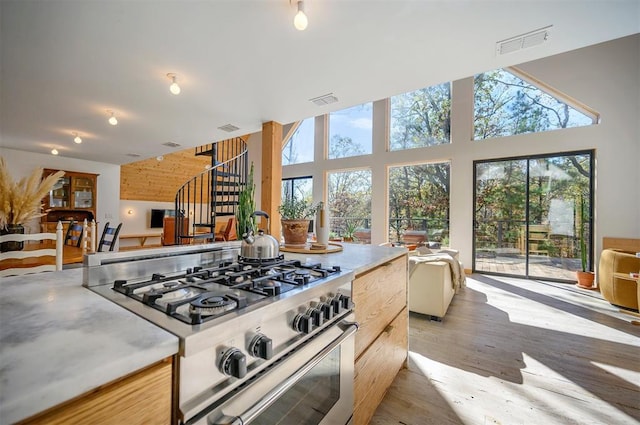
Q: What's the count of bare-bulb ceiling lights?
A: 5